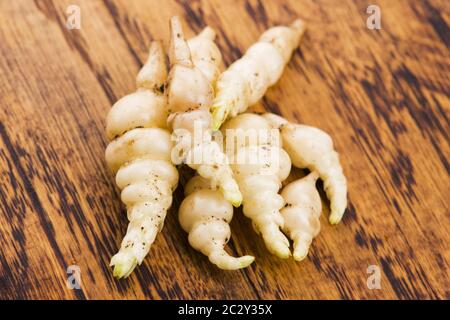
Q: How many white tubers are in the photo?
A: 8